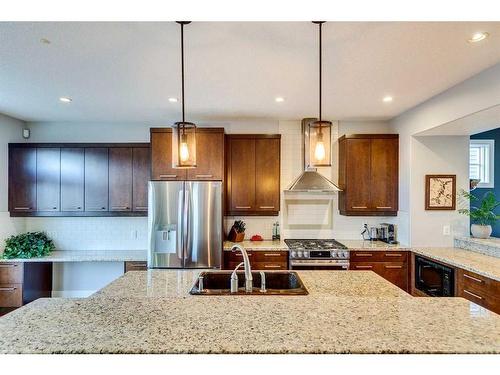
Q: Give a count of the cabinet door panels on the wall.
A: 12